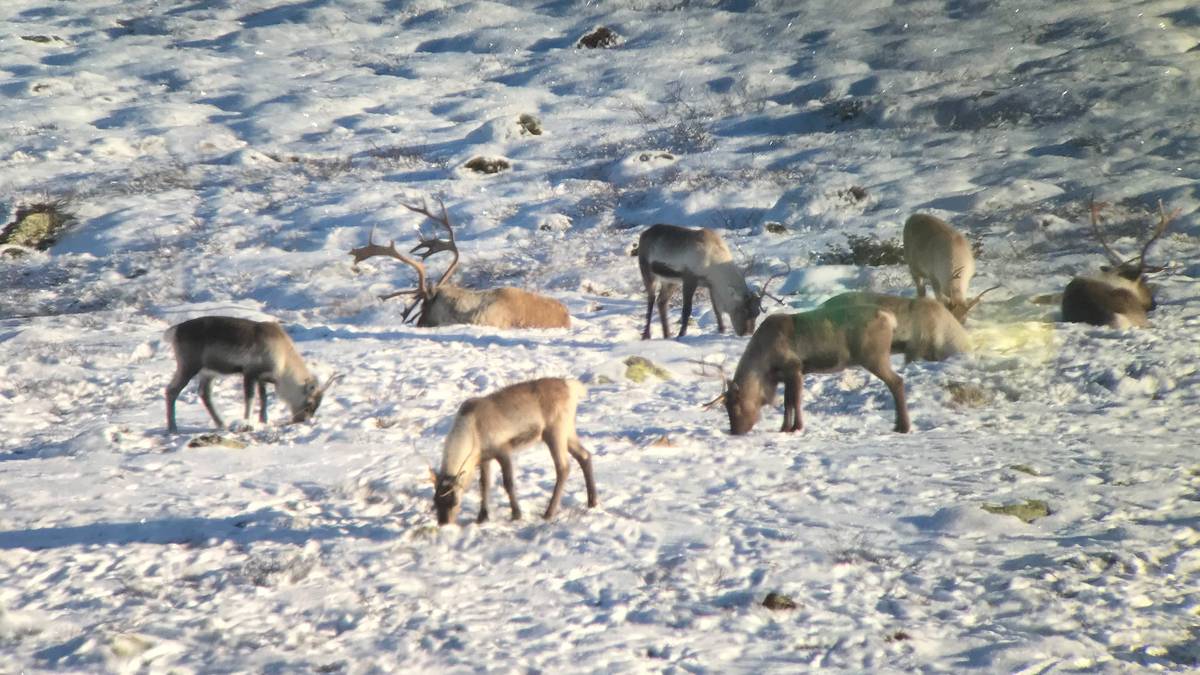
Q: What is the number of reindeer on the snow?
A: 8